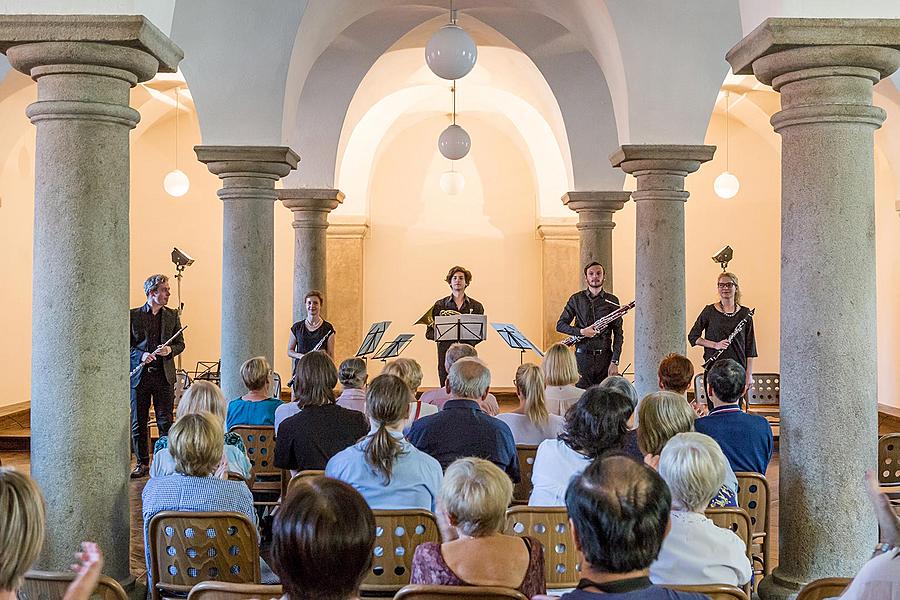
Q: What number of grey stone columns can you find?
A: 6